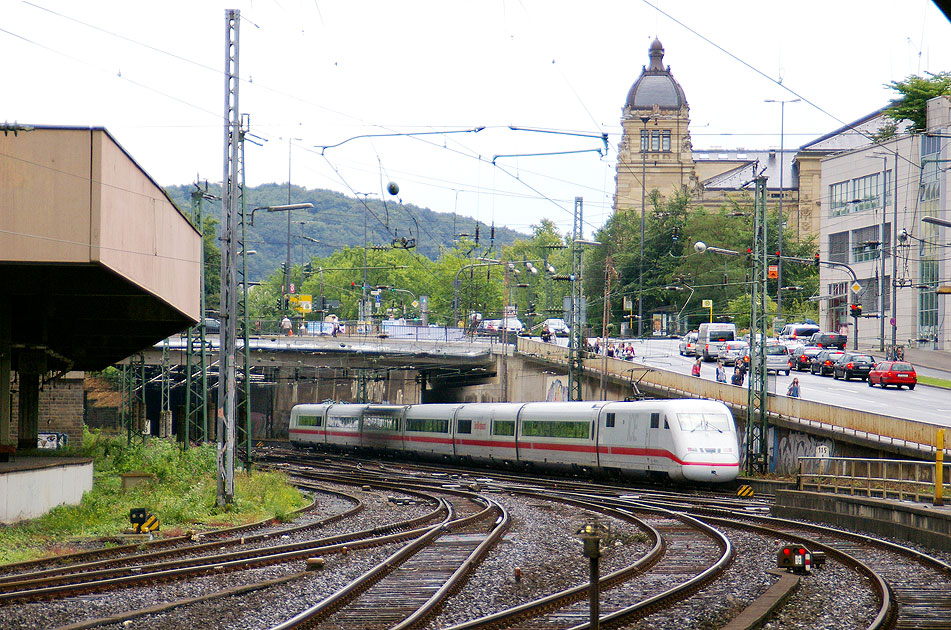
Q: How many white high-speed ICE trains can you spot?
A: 1